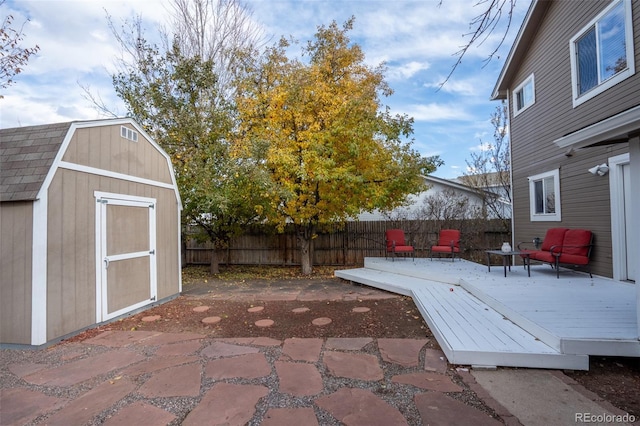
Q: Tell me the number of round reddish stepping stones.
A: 8